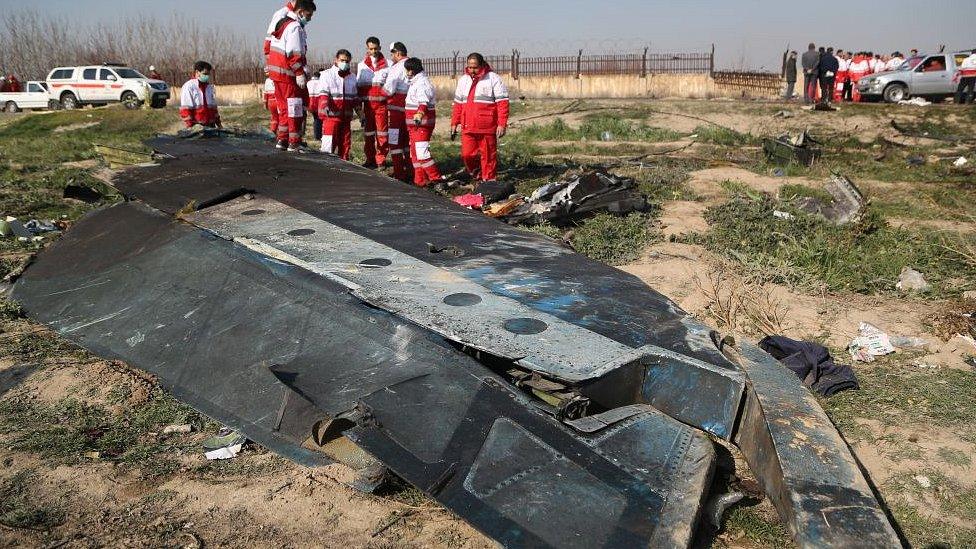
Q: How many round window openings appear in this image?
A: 5